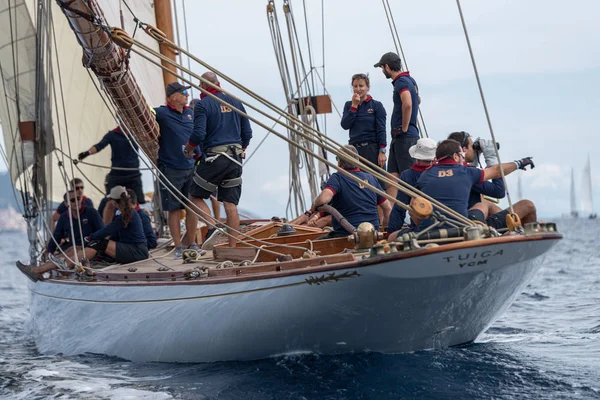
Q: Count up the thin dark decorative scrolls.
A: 1